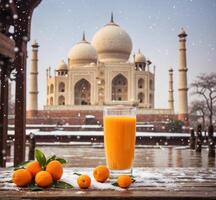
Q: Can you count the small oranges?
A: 7